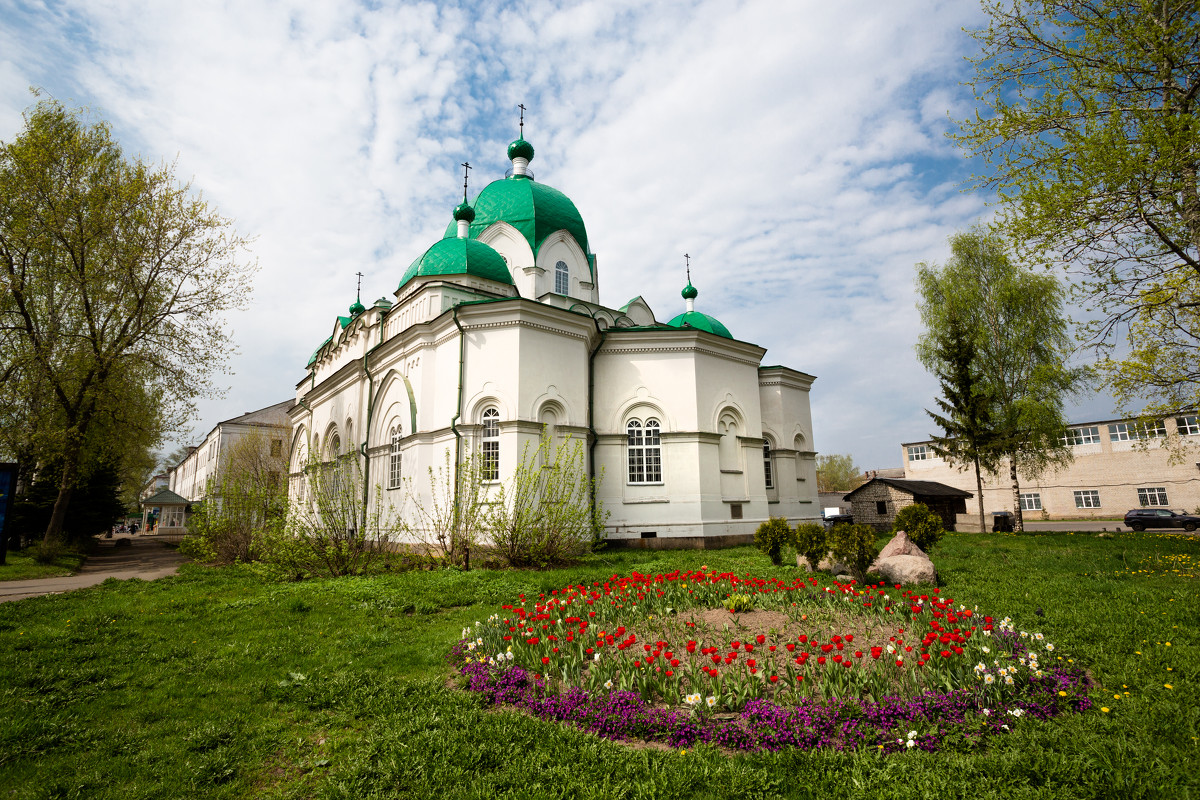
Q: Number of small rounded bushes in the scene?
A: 4